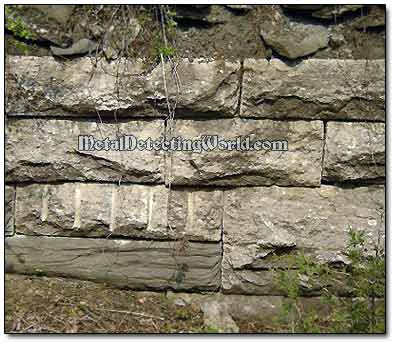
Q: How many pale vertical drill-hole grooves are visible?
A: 5